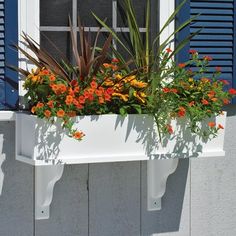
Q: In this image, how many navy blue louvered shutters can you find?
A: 2